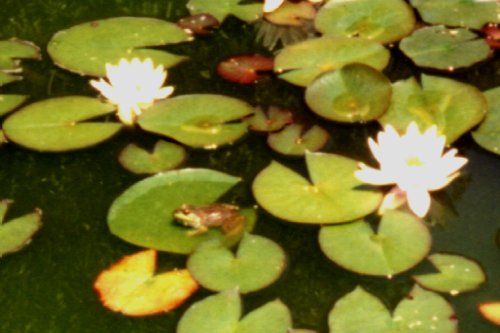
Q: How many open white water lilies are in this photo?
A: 2